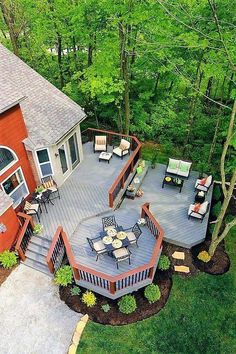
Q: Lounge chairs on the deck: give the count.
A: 4